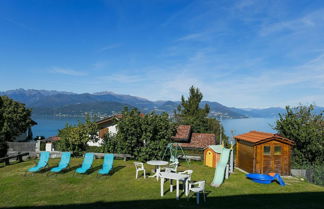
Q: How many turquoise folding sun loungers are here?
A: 4